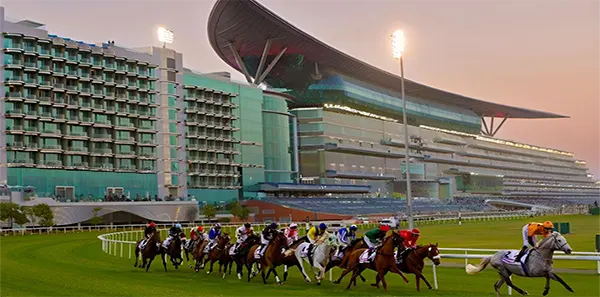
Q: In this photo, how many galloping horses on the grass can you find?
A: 12